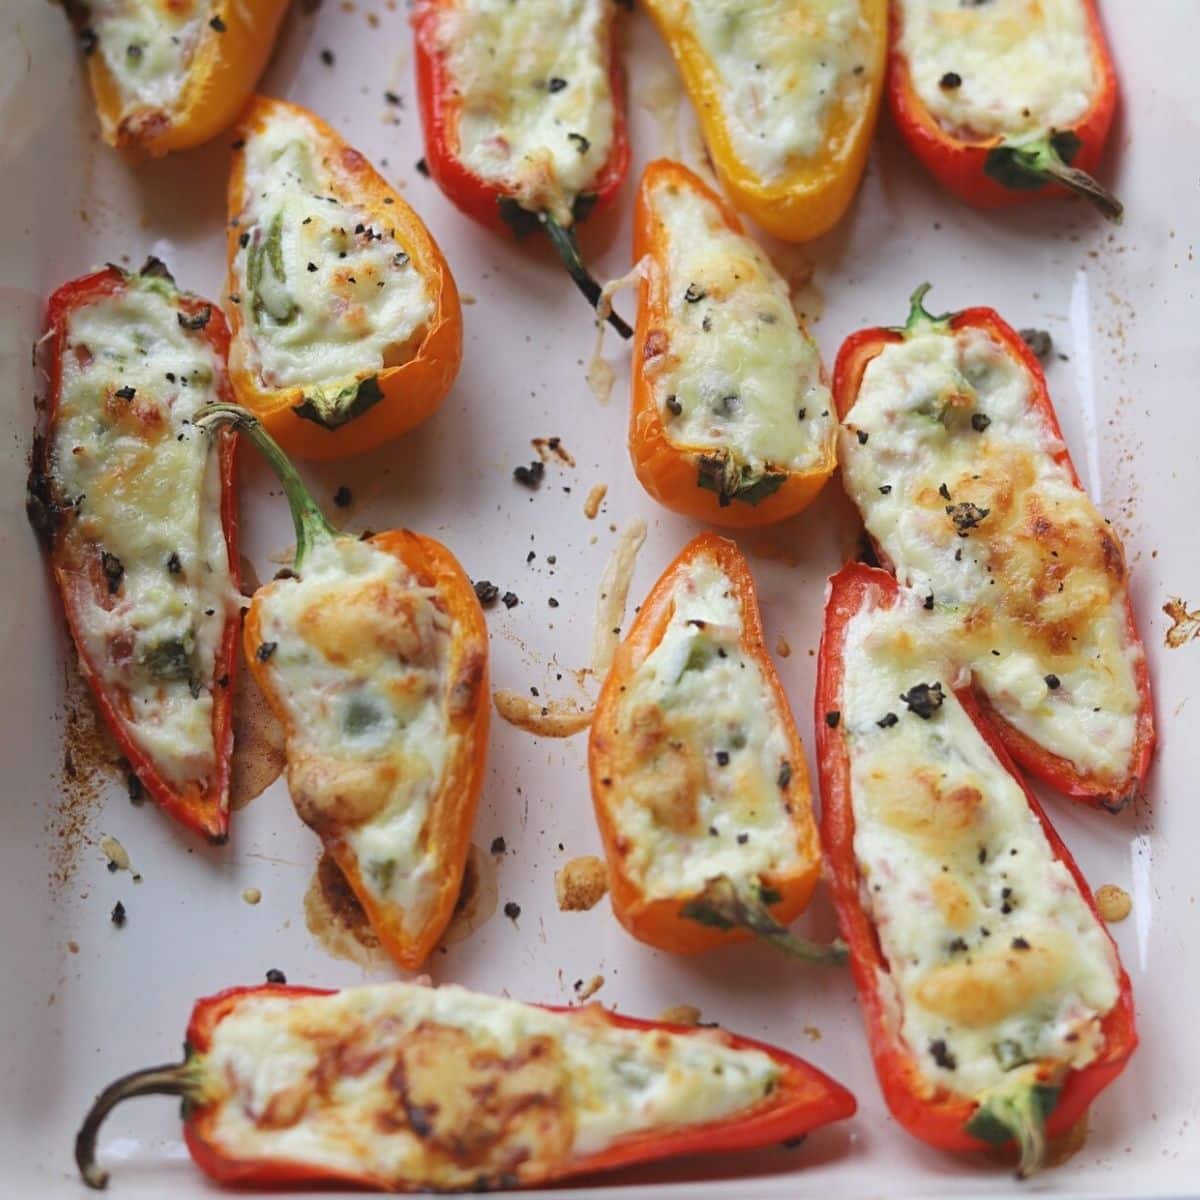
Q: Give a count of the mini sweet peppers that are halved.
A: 12